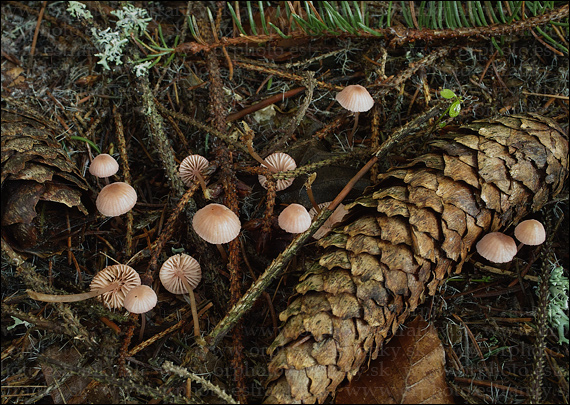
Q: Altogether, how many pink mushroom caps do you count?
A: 13